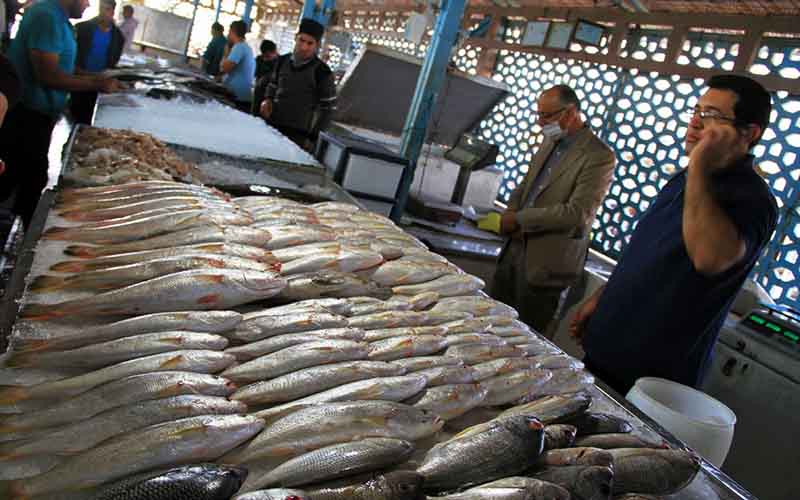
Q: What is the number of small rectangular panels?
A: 3